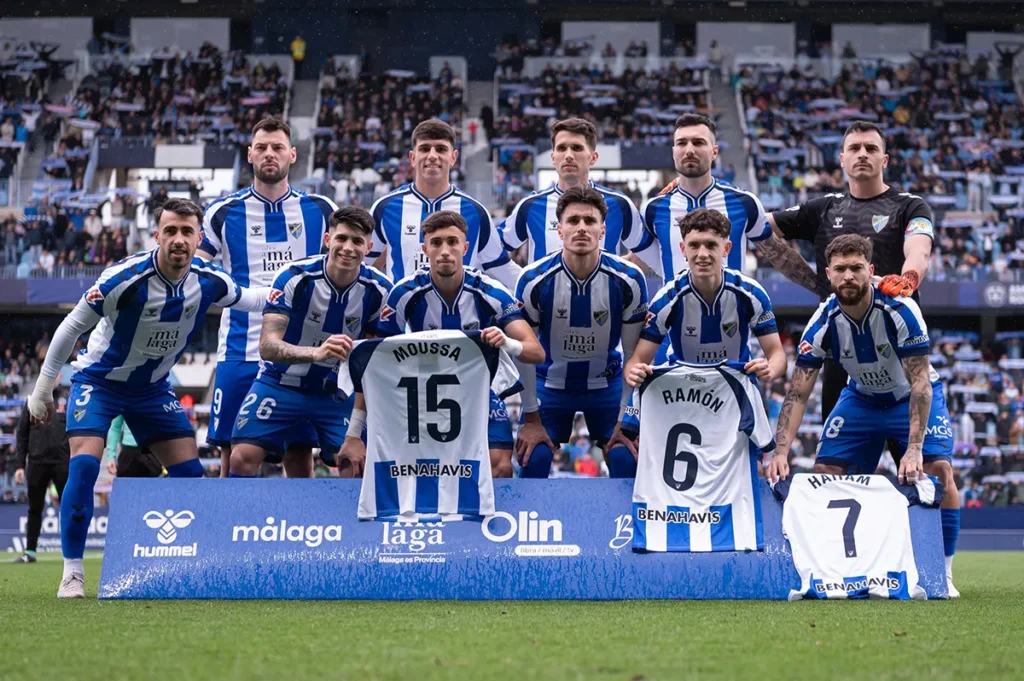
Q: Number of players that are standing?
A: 5